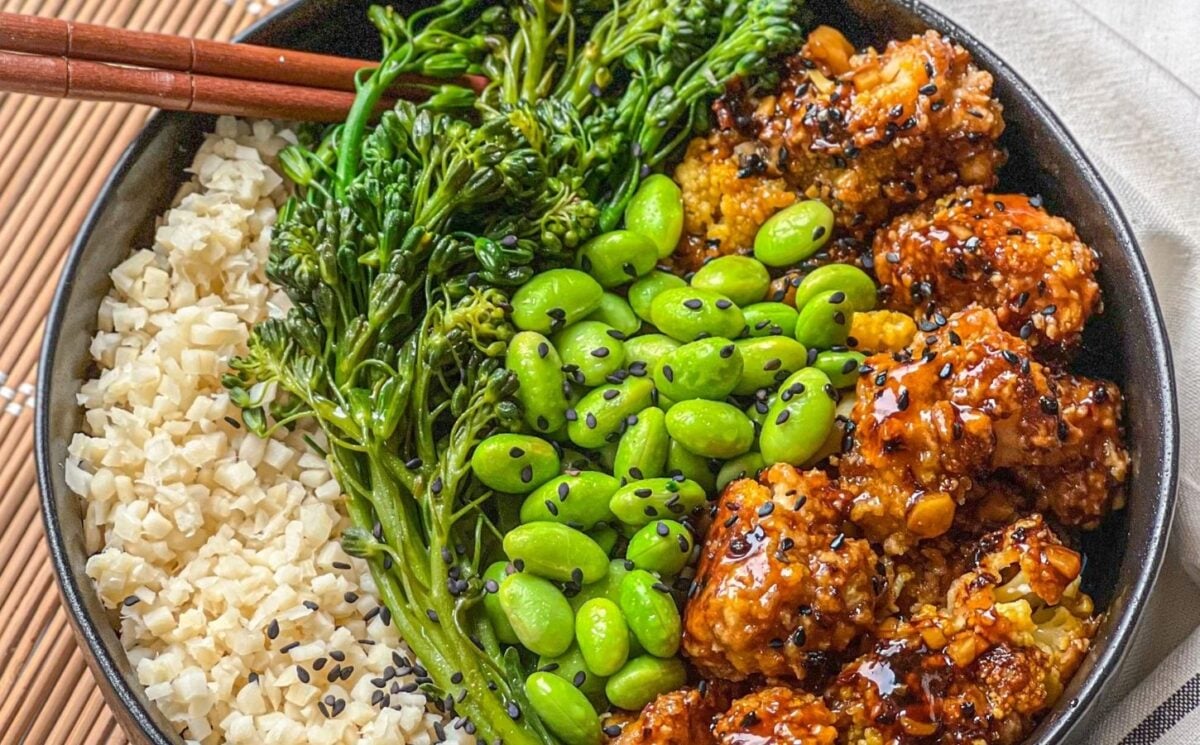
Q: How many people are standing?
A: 0